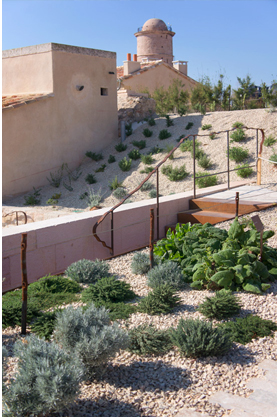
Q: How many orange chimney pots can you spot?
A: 2